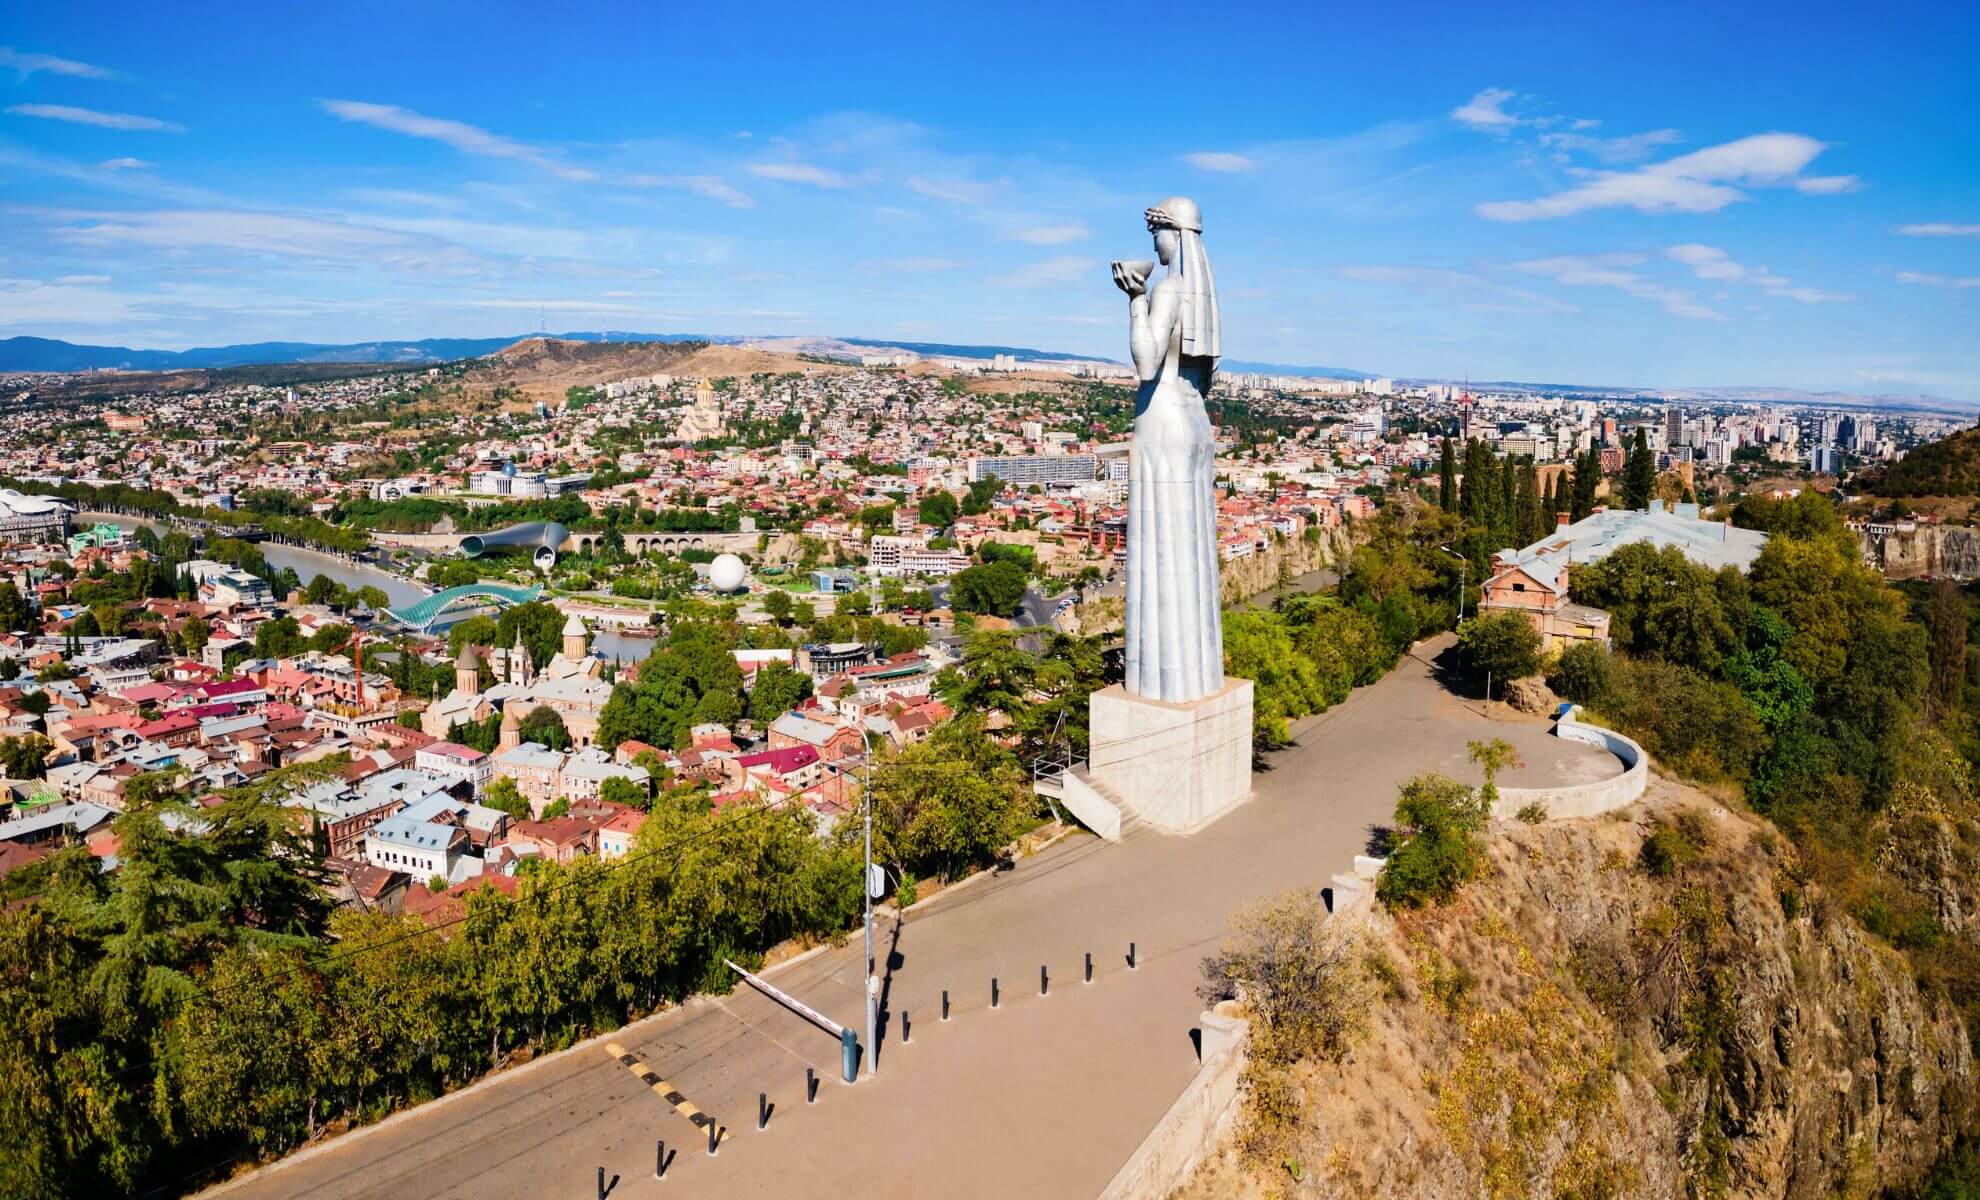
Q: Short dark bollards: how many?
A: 11